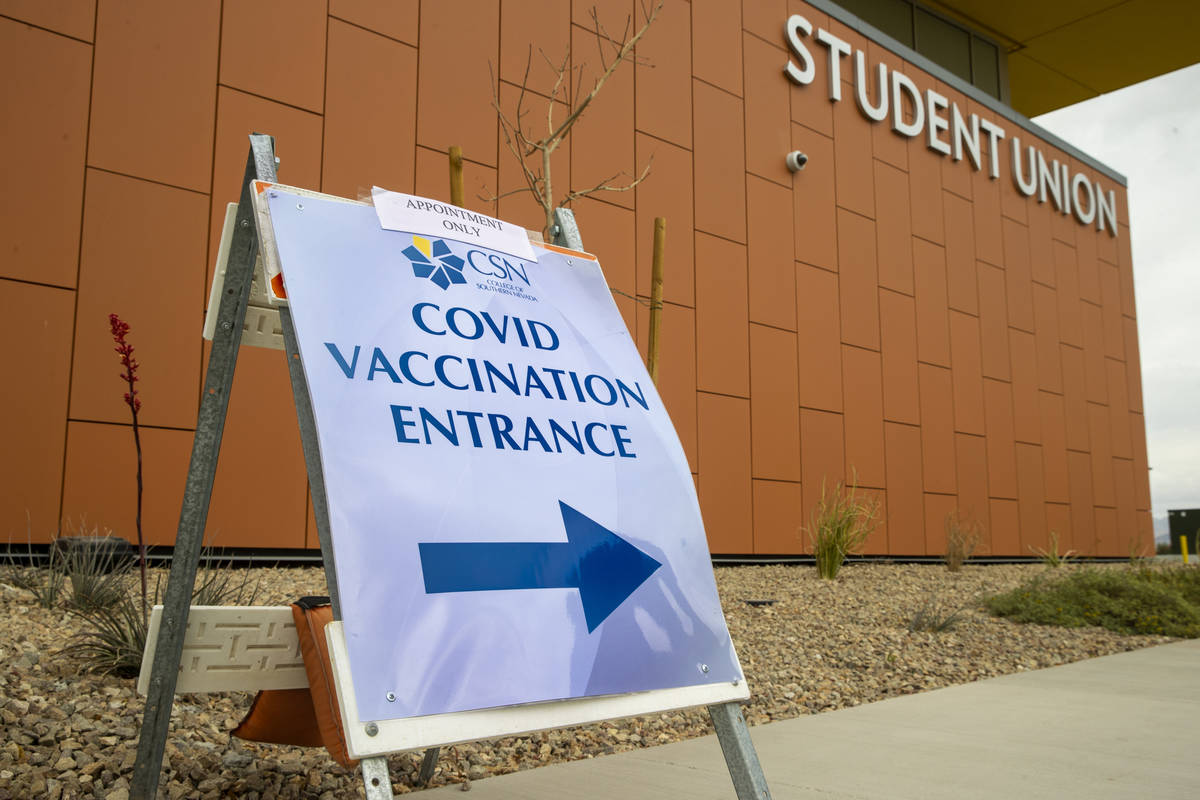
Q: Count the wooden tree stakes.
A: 2